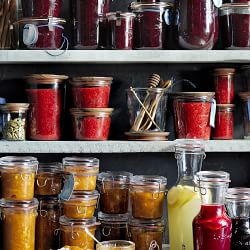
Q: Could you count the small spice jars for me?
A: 1